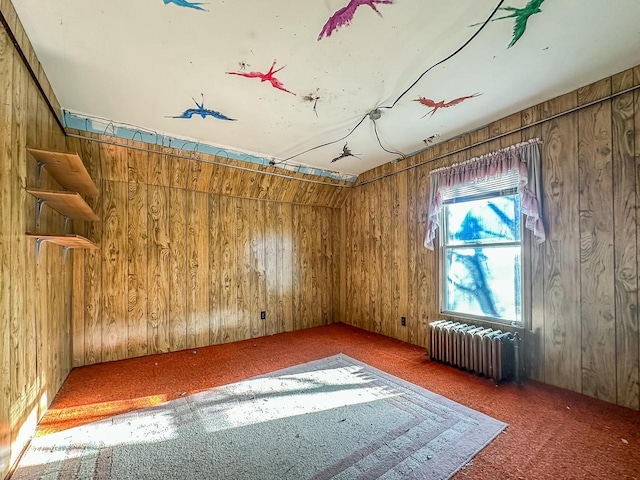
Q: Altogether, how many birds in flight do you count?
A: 7